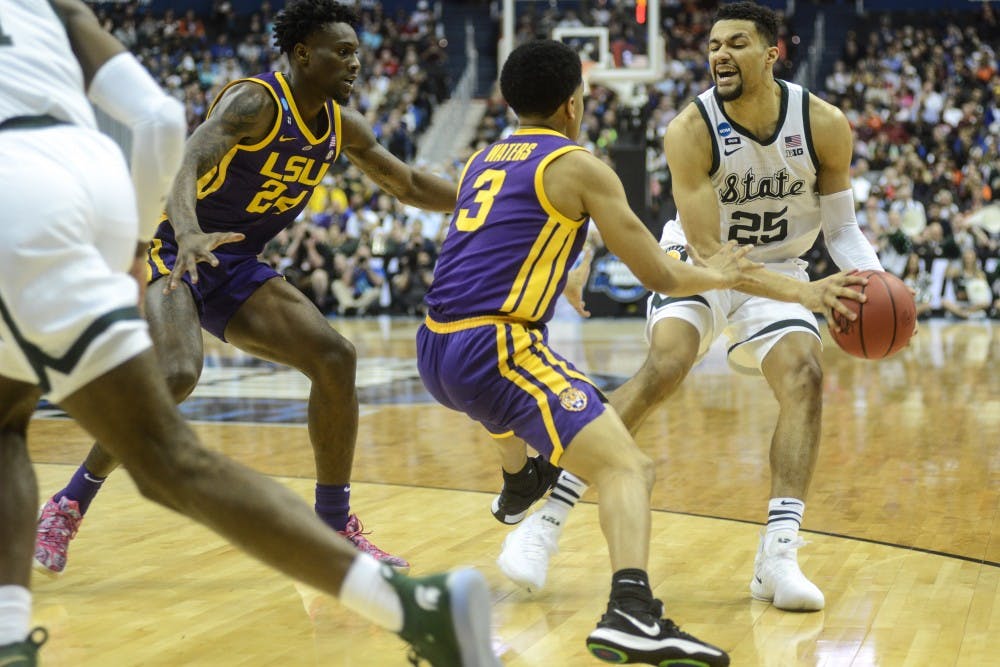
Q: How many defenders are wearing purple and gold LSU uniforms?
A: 2